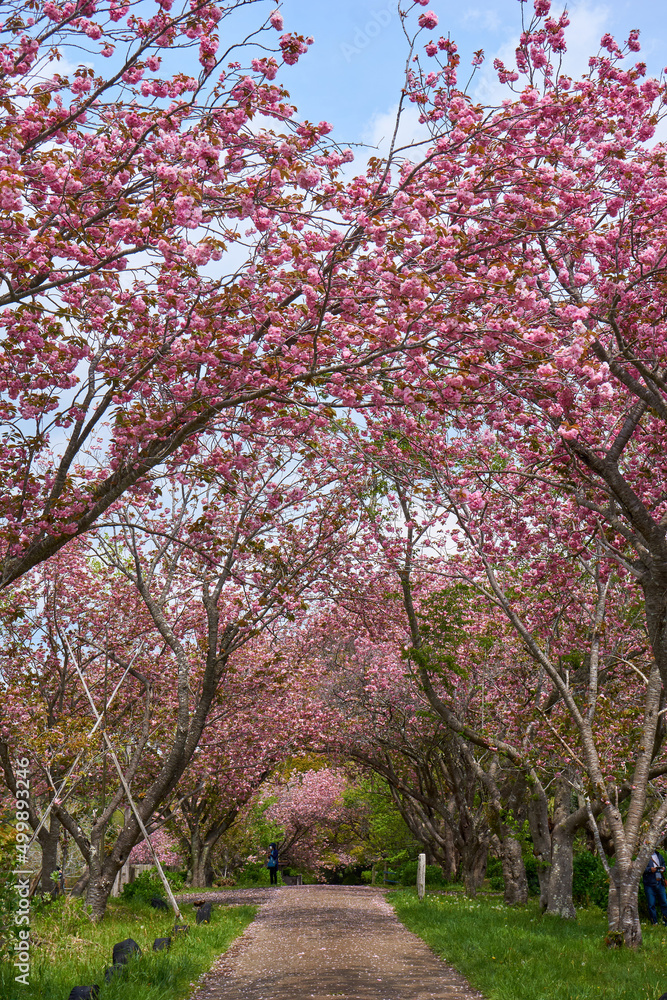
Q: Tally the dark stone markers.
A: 7